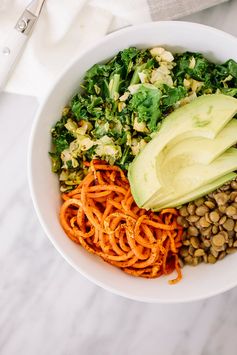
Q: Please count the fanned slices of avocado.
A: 4